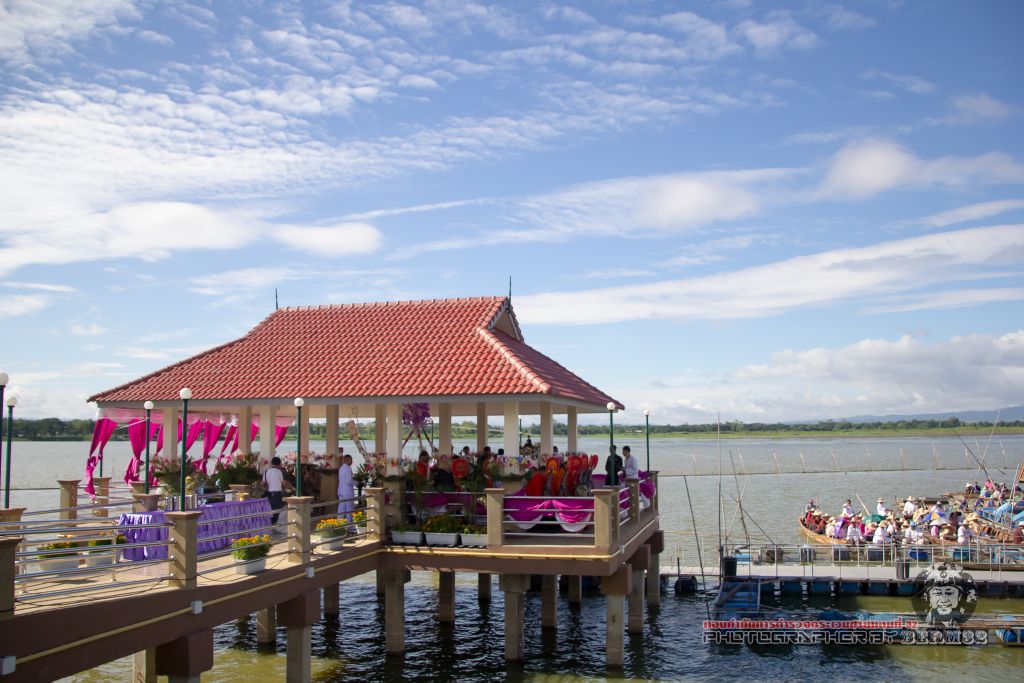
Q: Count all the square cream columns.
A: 12